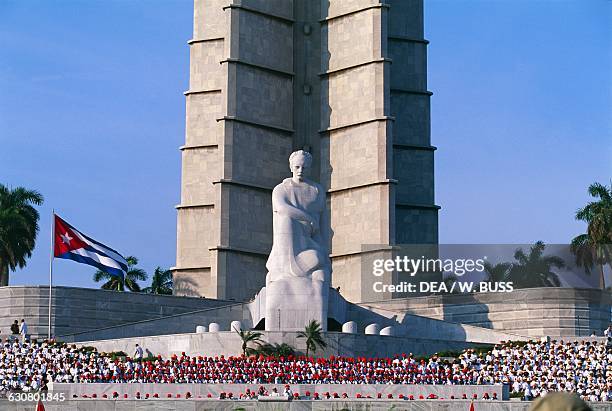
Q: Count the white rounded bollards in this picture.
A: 6